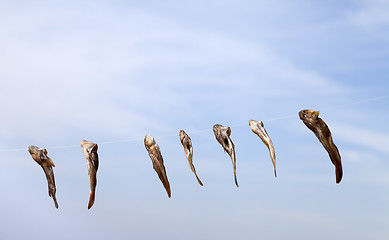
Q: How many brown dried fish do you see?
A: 7